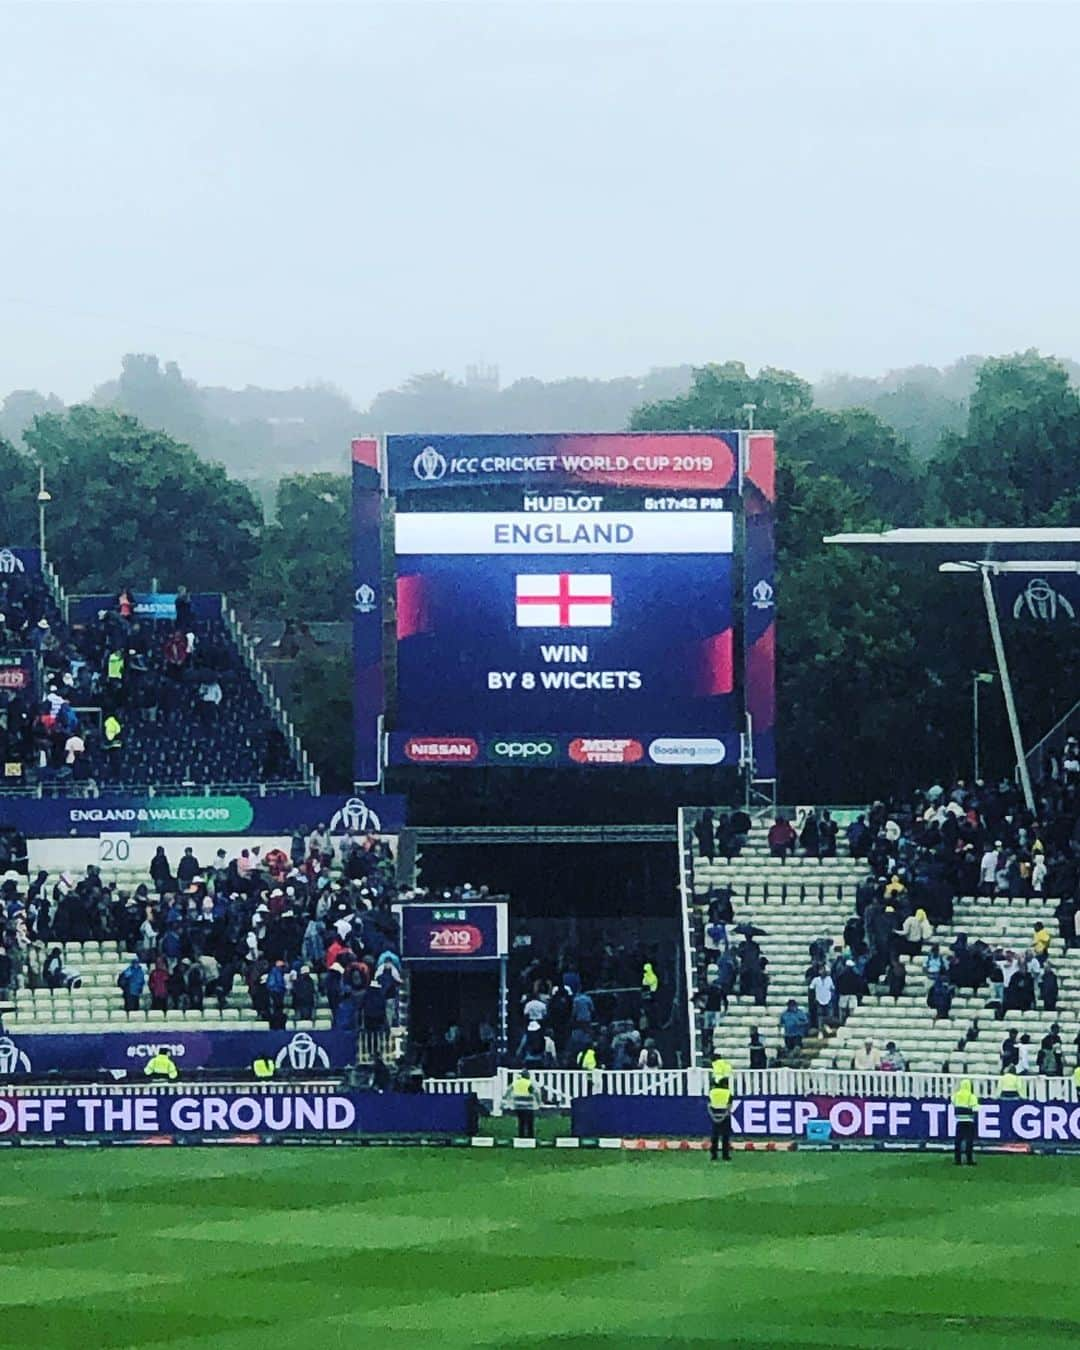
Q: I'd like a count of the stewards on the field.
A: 3